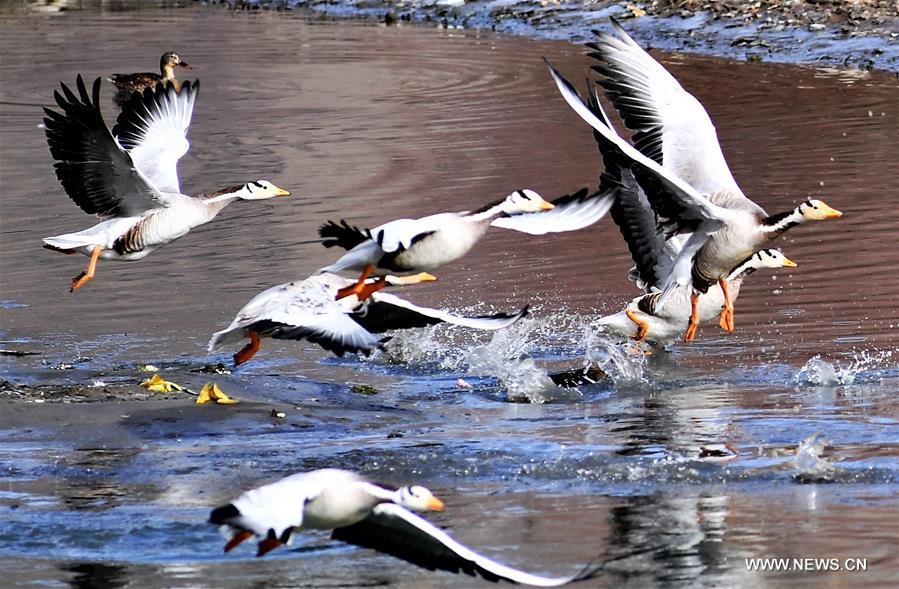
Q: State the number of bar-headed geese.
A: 6